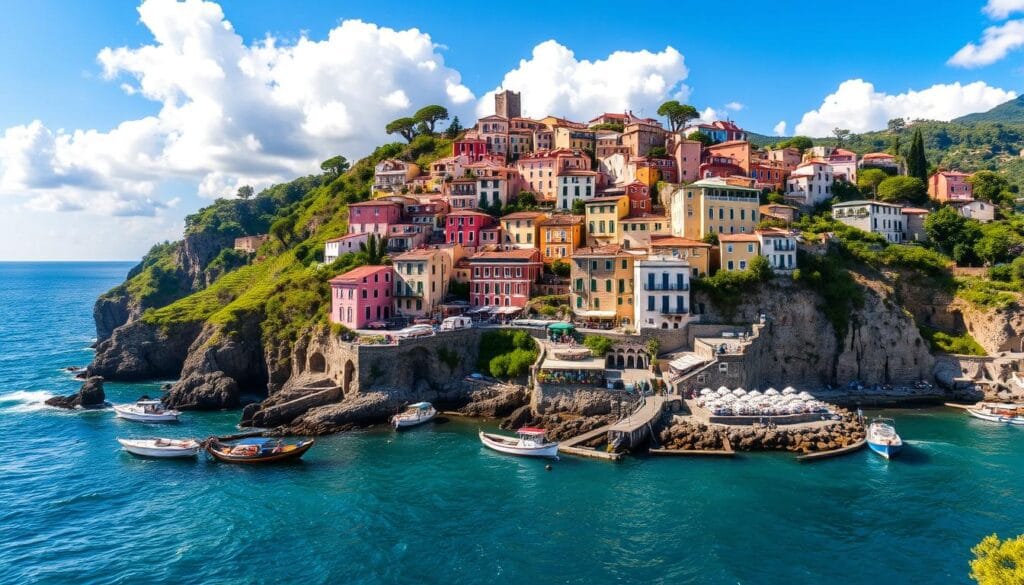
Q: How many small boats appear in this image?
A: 7